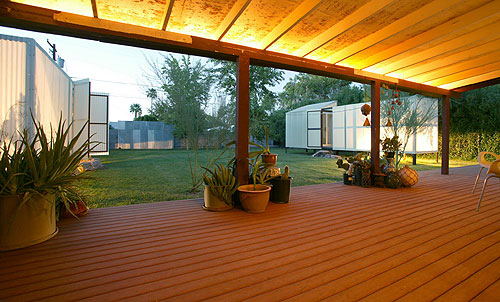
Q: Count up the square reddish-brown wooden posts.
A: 3